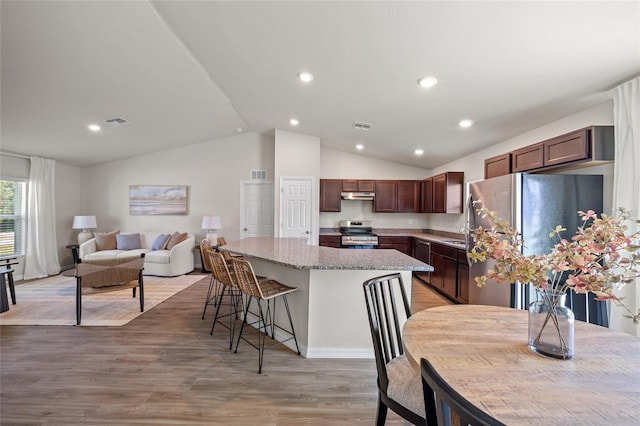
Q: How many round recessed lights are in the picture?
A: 7